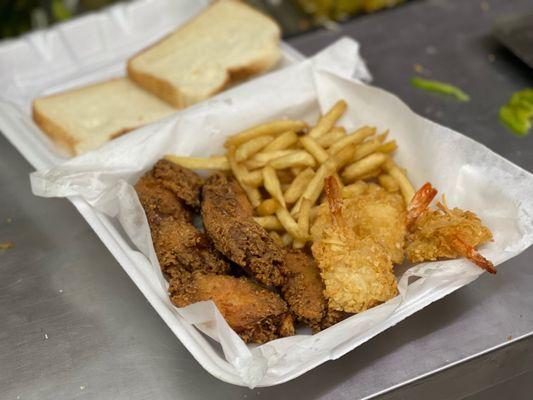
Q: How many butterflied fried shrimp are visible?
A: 3